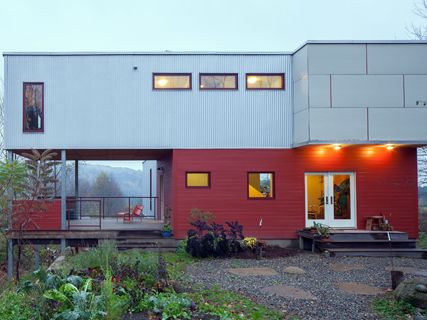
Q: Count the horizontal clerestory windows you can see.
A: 3